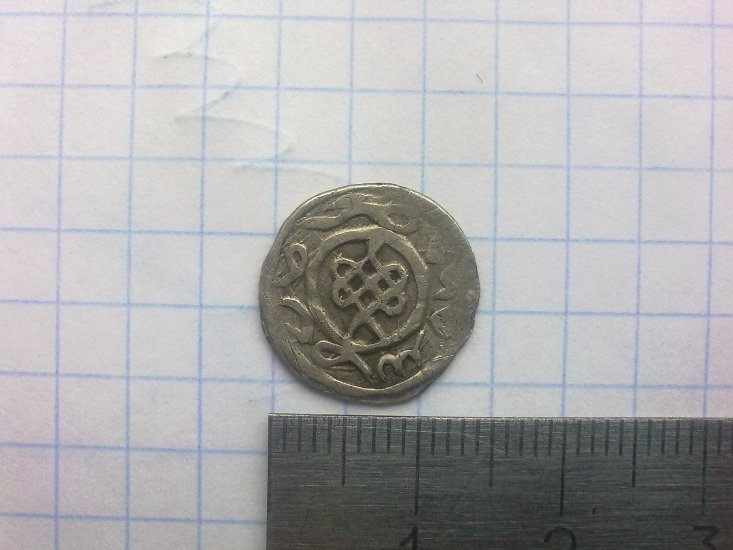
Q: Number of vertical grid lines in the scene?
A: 10